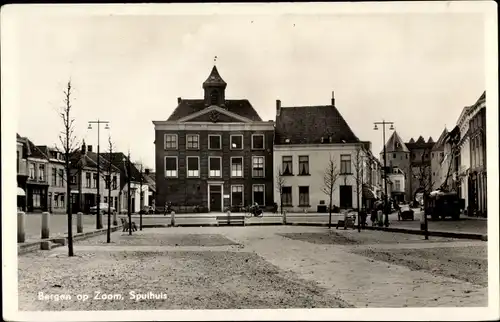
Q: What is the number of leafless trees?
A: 8